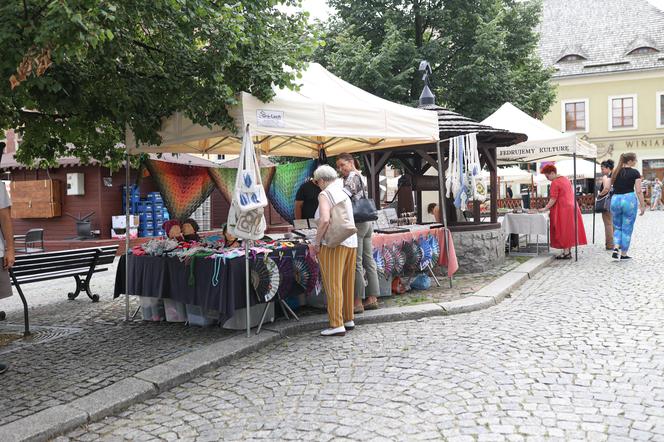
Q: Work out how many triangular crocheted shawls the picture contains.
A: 3